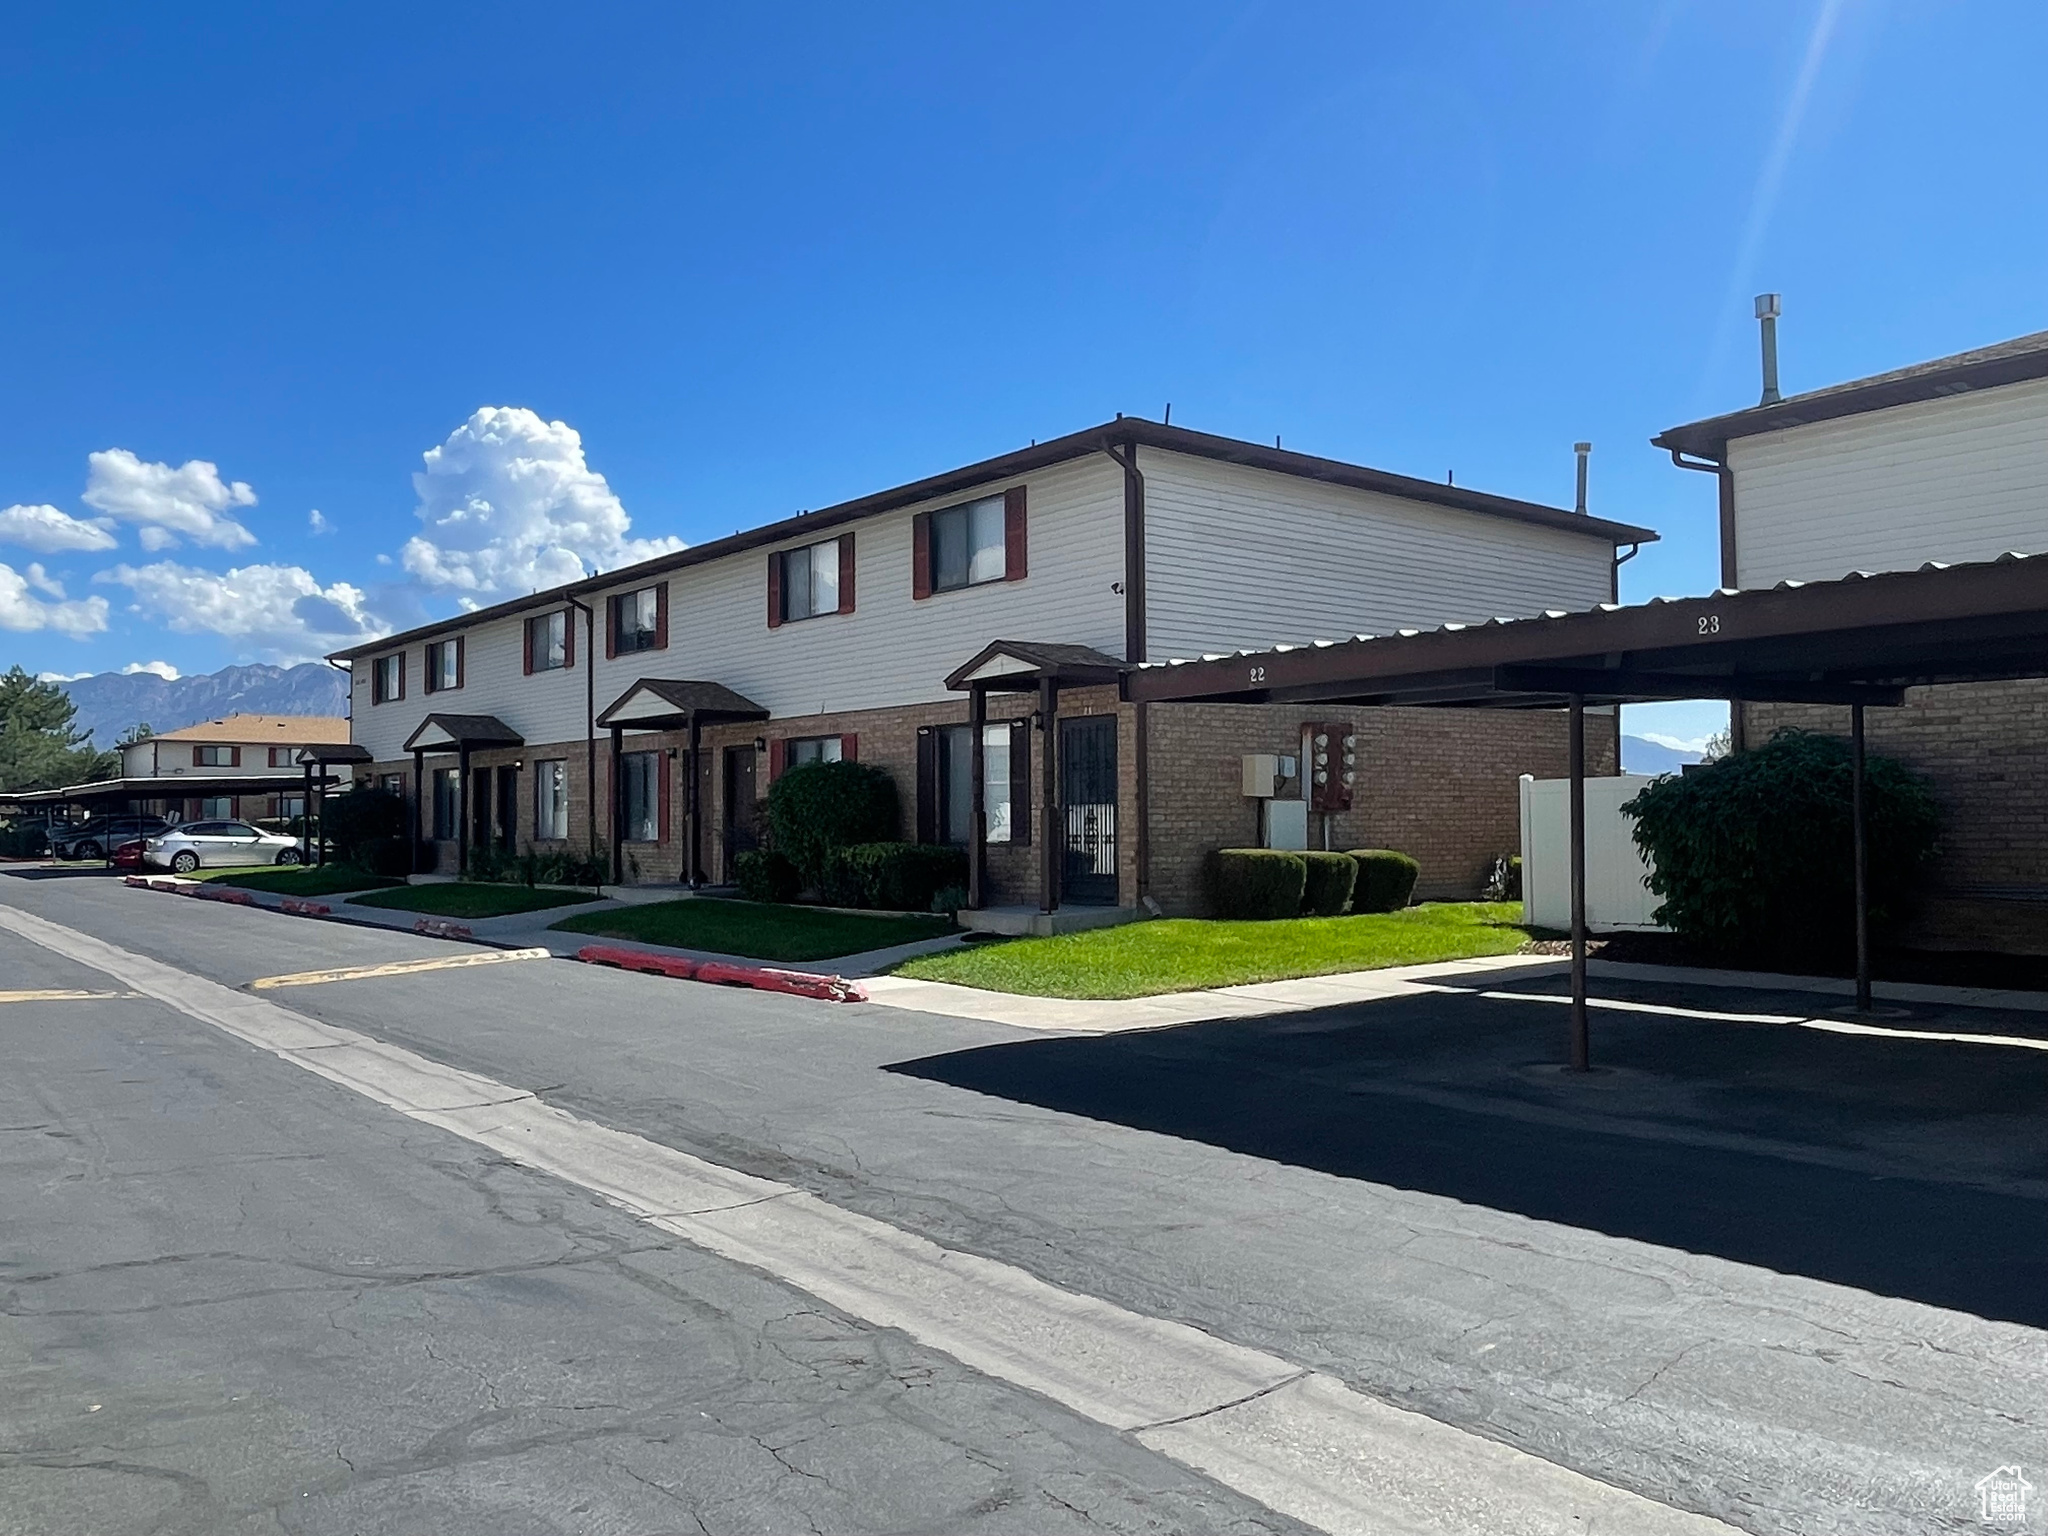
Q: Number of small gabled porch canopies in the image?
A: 4